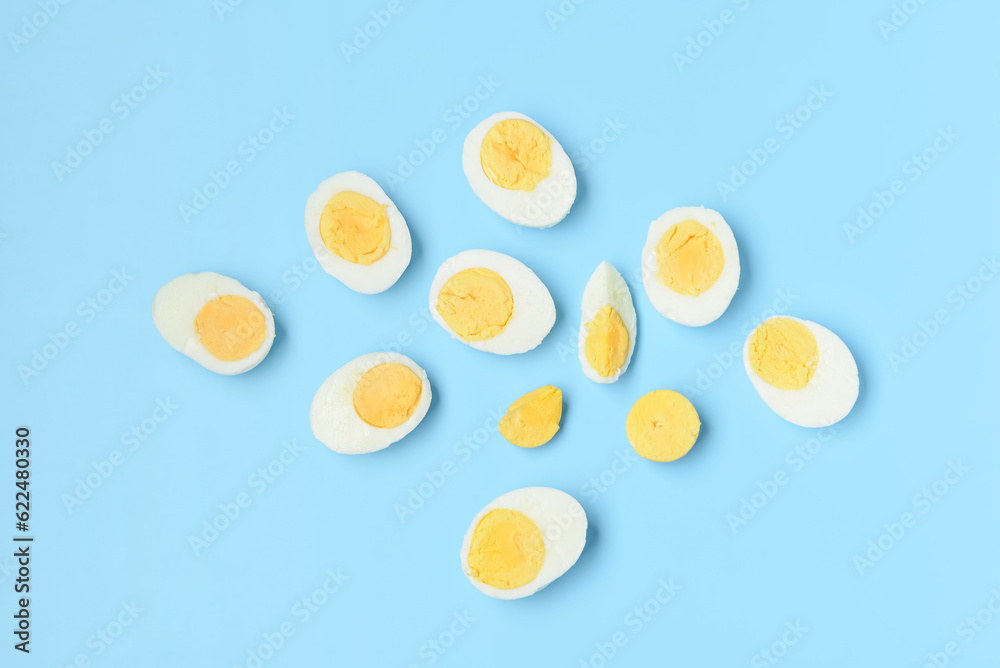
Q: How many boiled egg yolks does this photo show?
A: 11